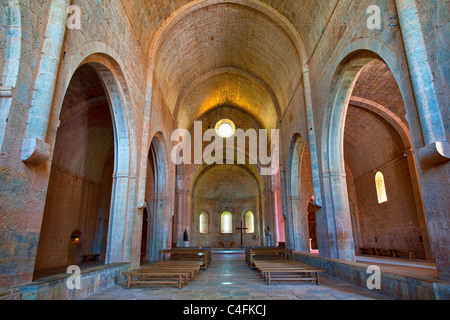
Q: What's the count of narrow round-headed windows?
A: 4